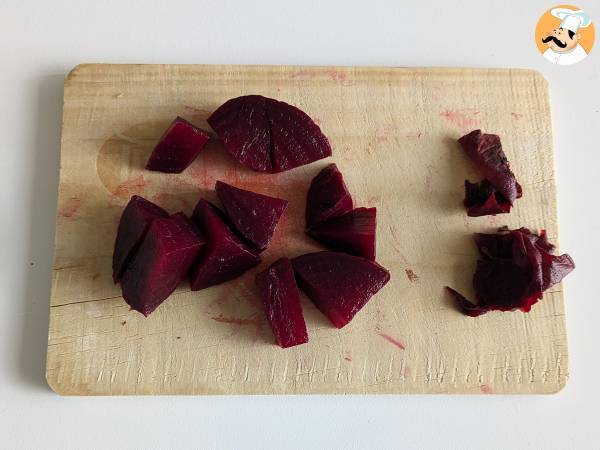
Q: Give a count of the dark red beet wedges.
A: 11